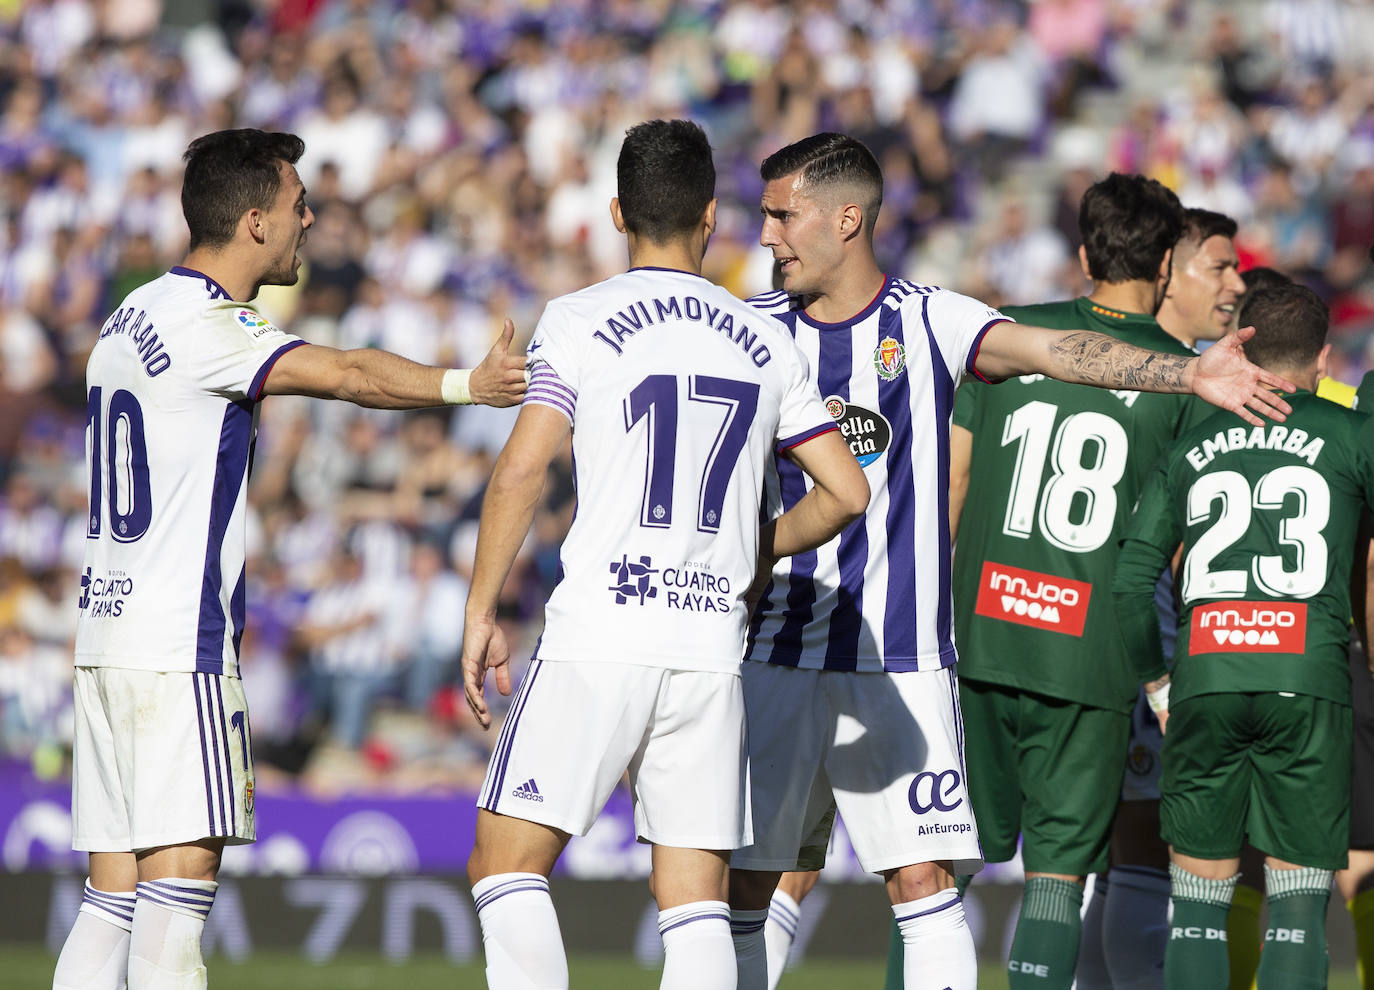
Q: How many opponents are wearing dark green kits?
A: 2